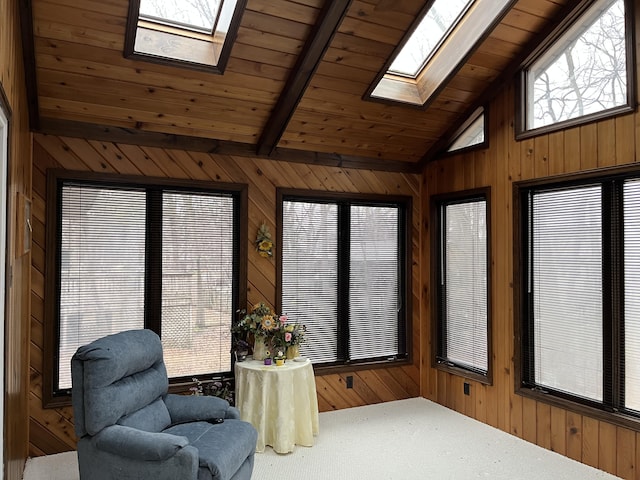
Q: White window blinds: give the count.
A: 7